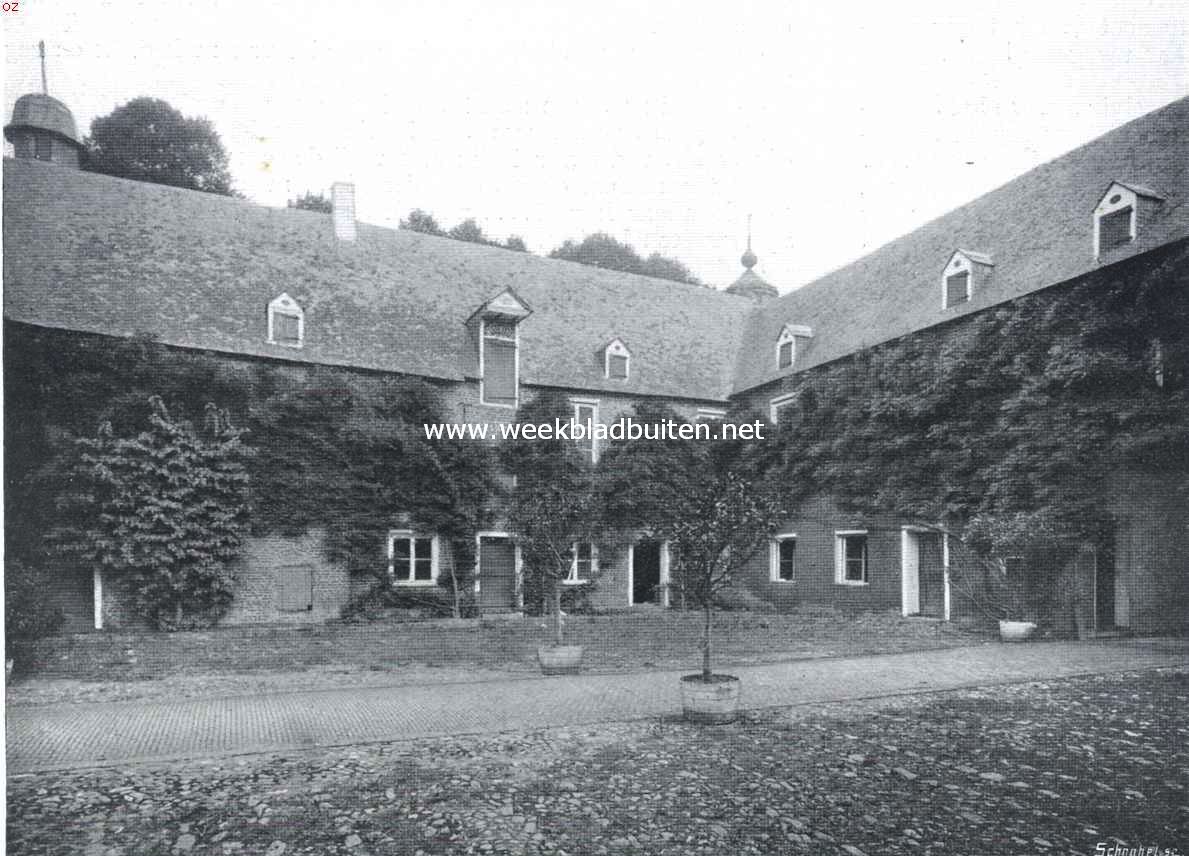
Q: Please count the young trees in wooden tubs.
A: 2